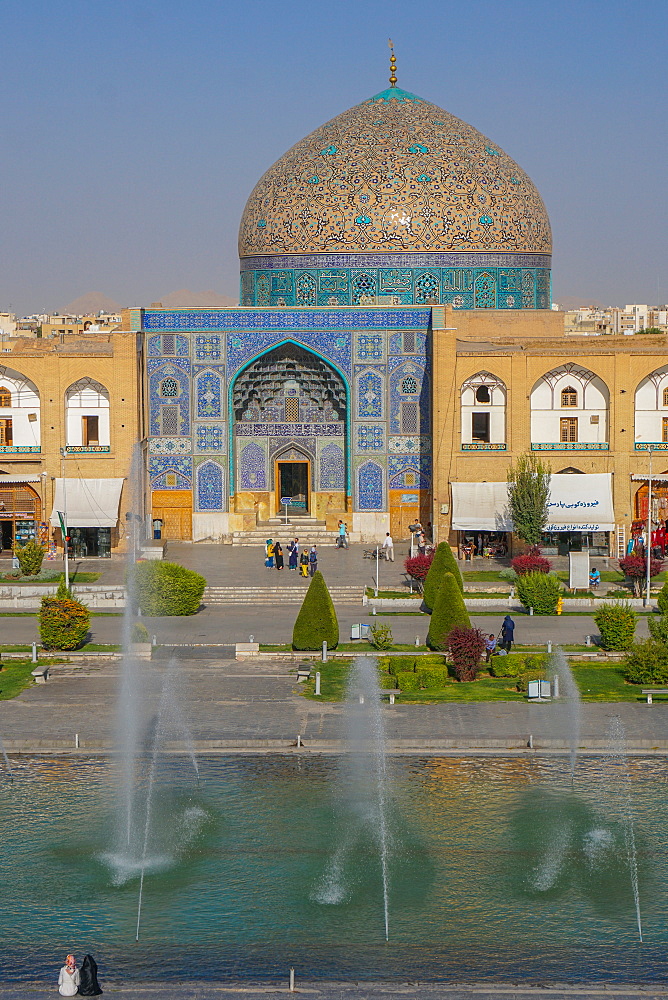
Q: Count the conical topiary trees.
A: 3